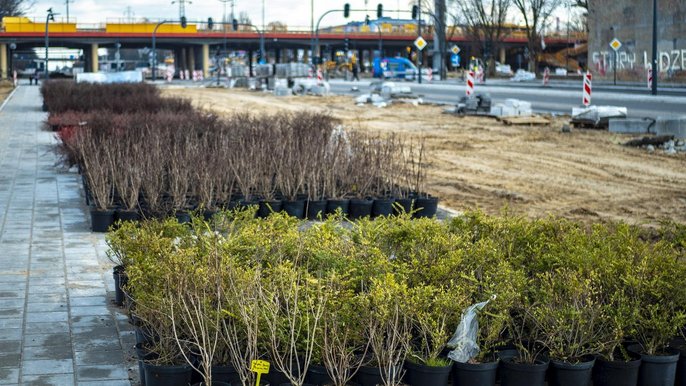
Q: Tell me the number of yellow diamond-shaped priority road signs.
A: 3